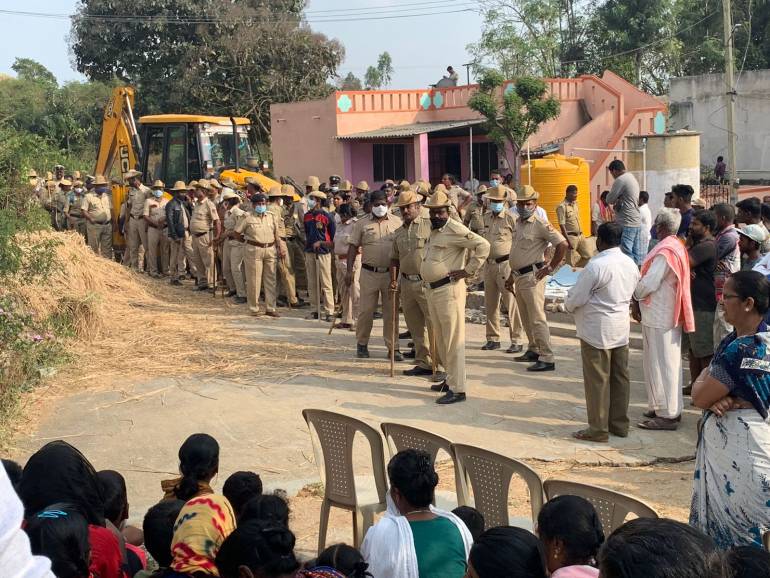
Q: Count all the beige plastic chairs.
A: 4